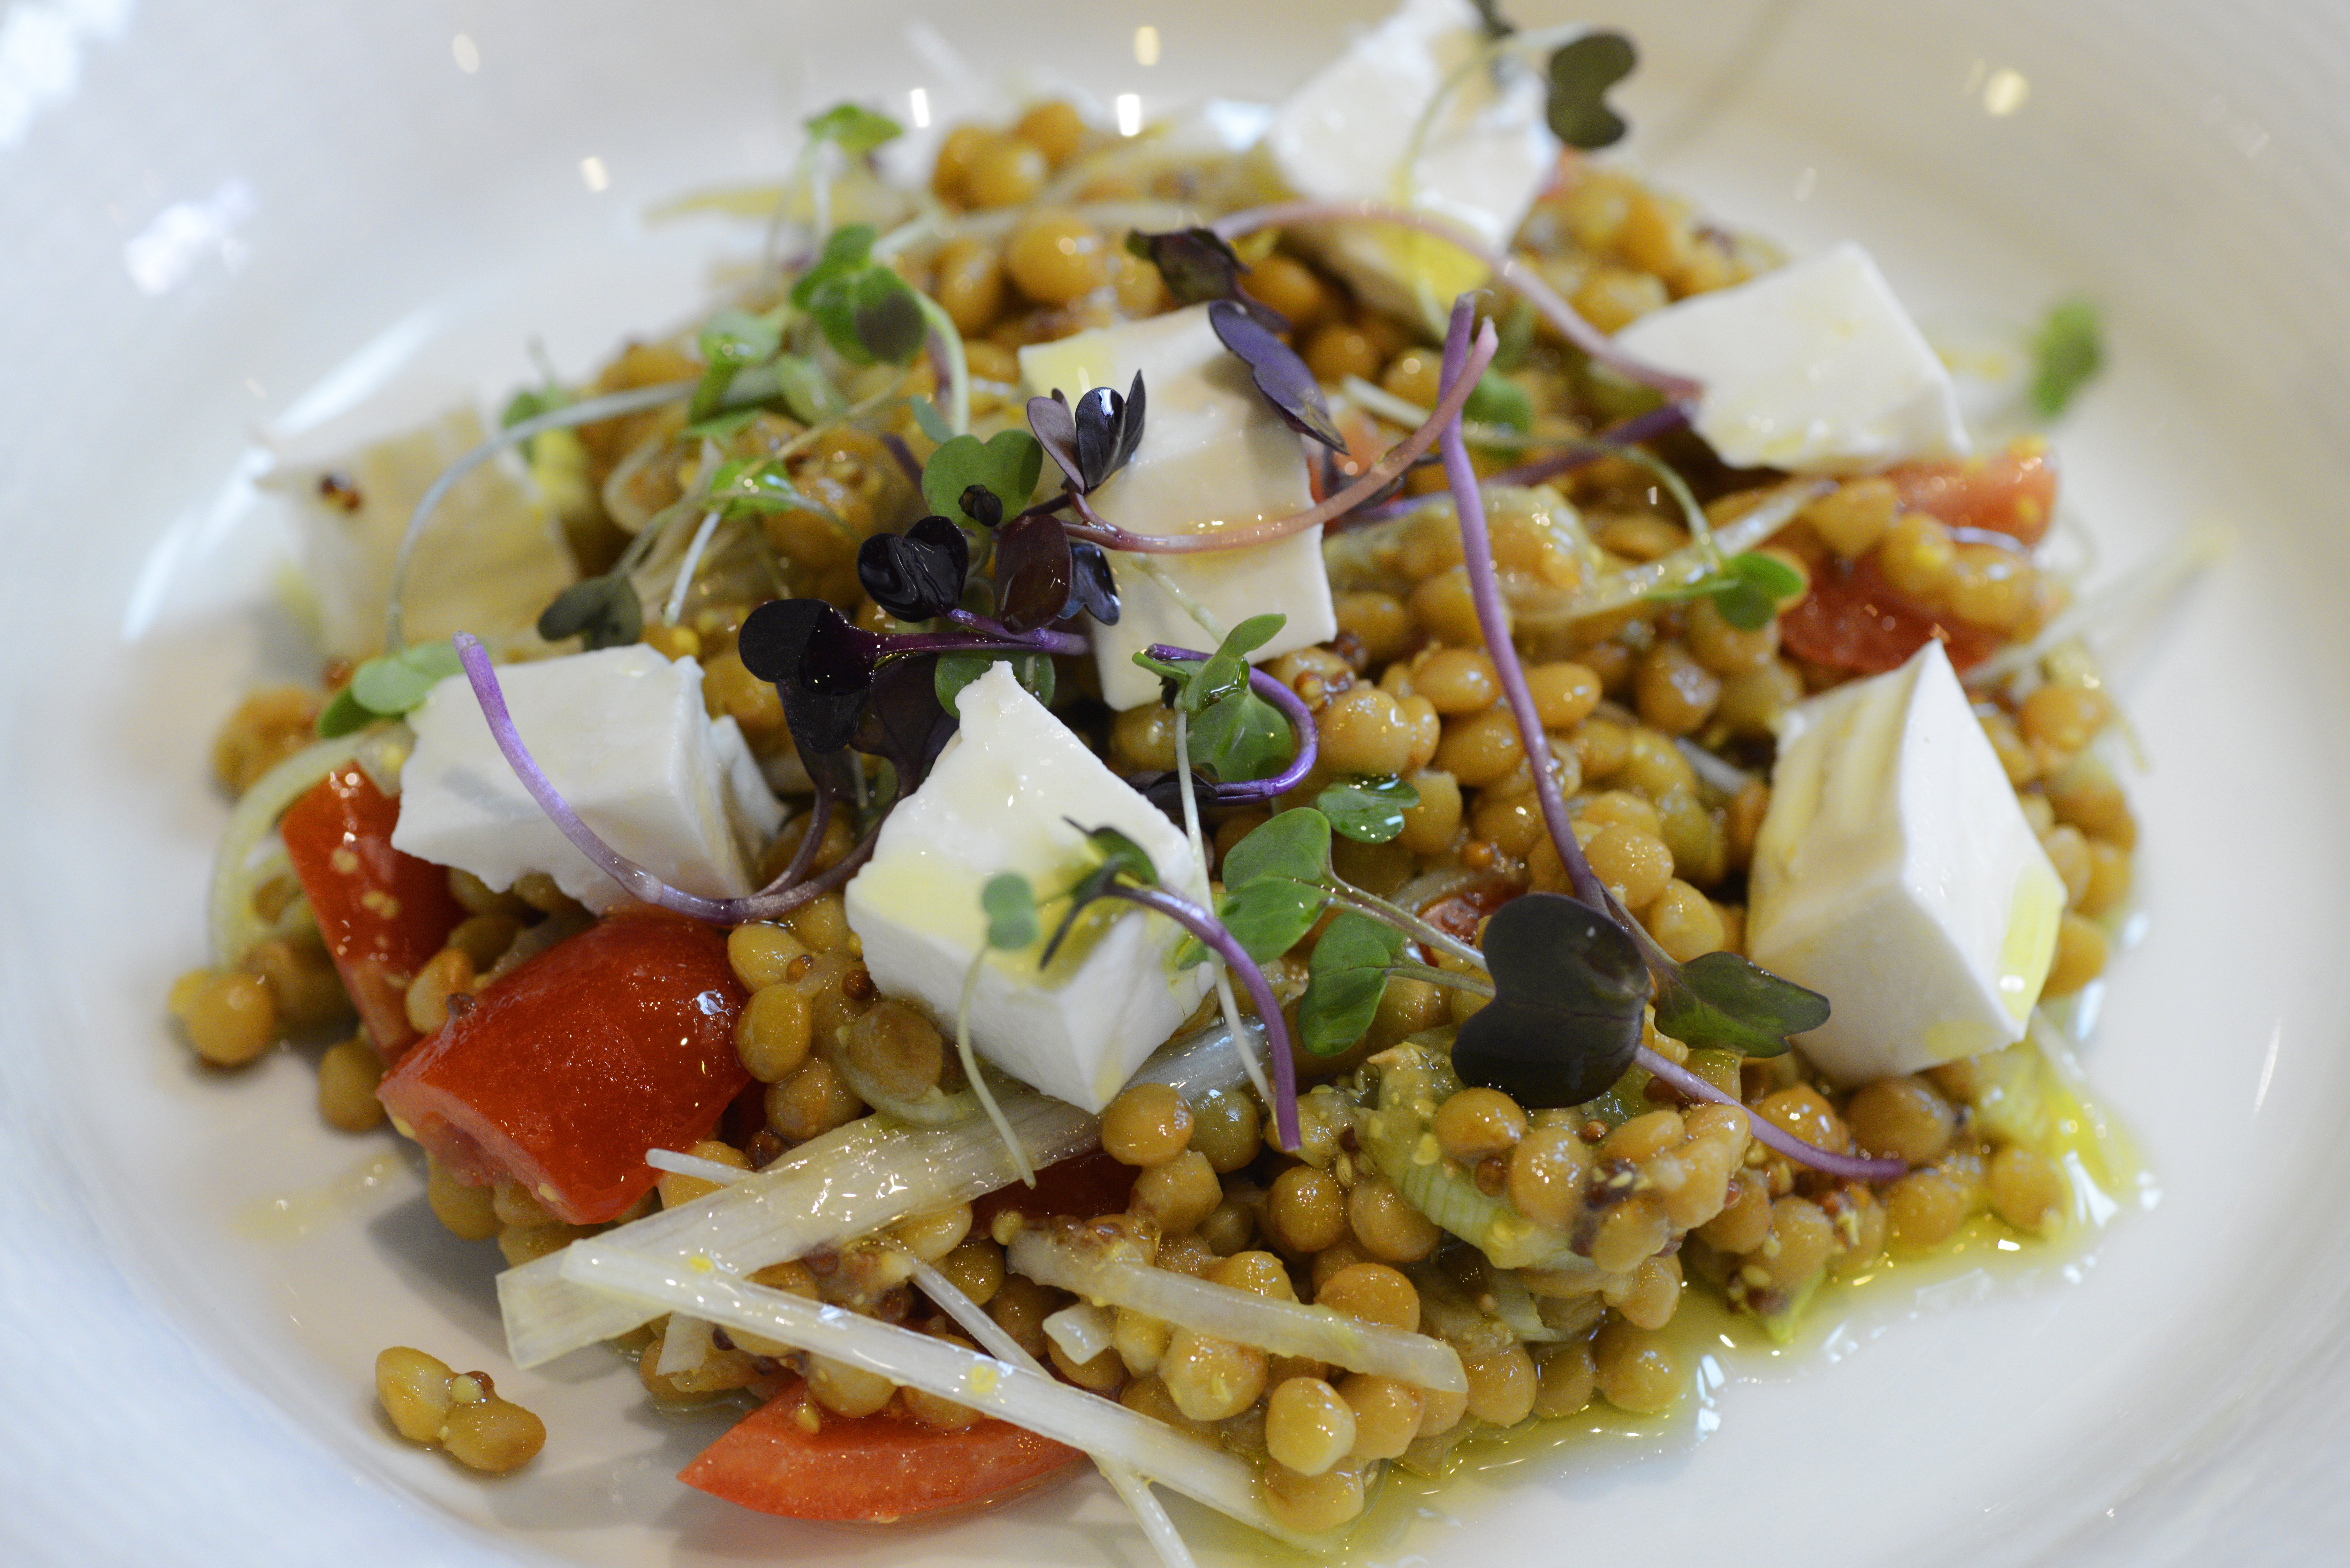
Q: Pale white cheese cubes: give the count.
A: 7